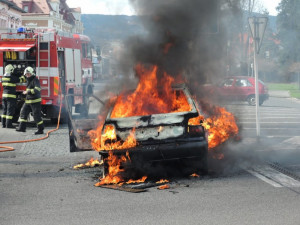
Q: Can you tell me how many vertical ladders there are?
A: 1